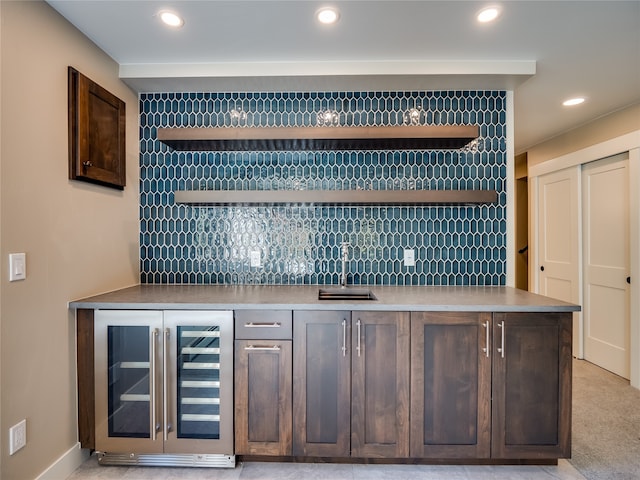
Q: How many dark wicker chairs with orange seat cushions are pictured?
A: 0